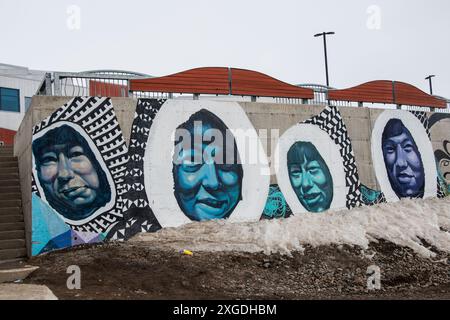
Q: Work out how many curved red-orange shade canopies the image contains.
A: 2